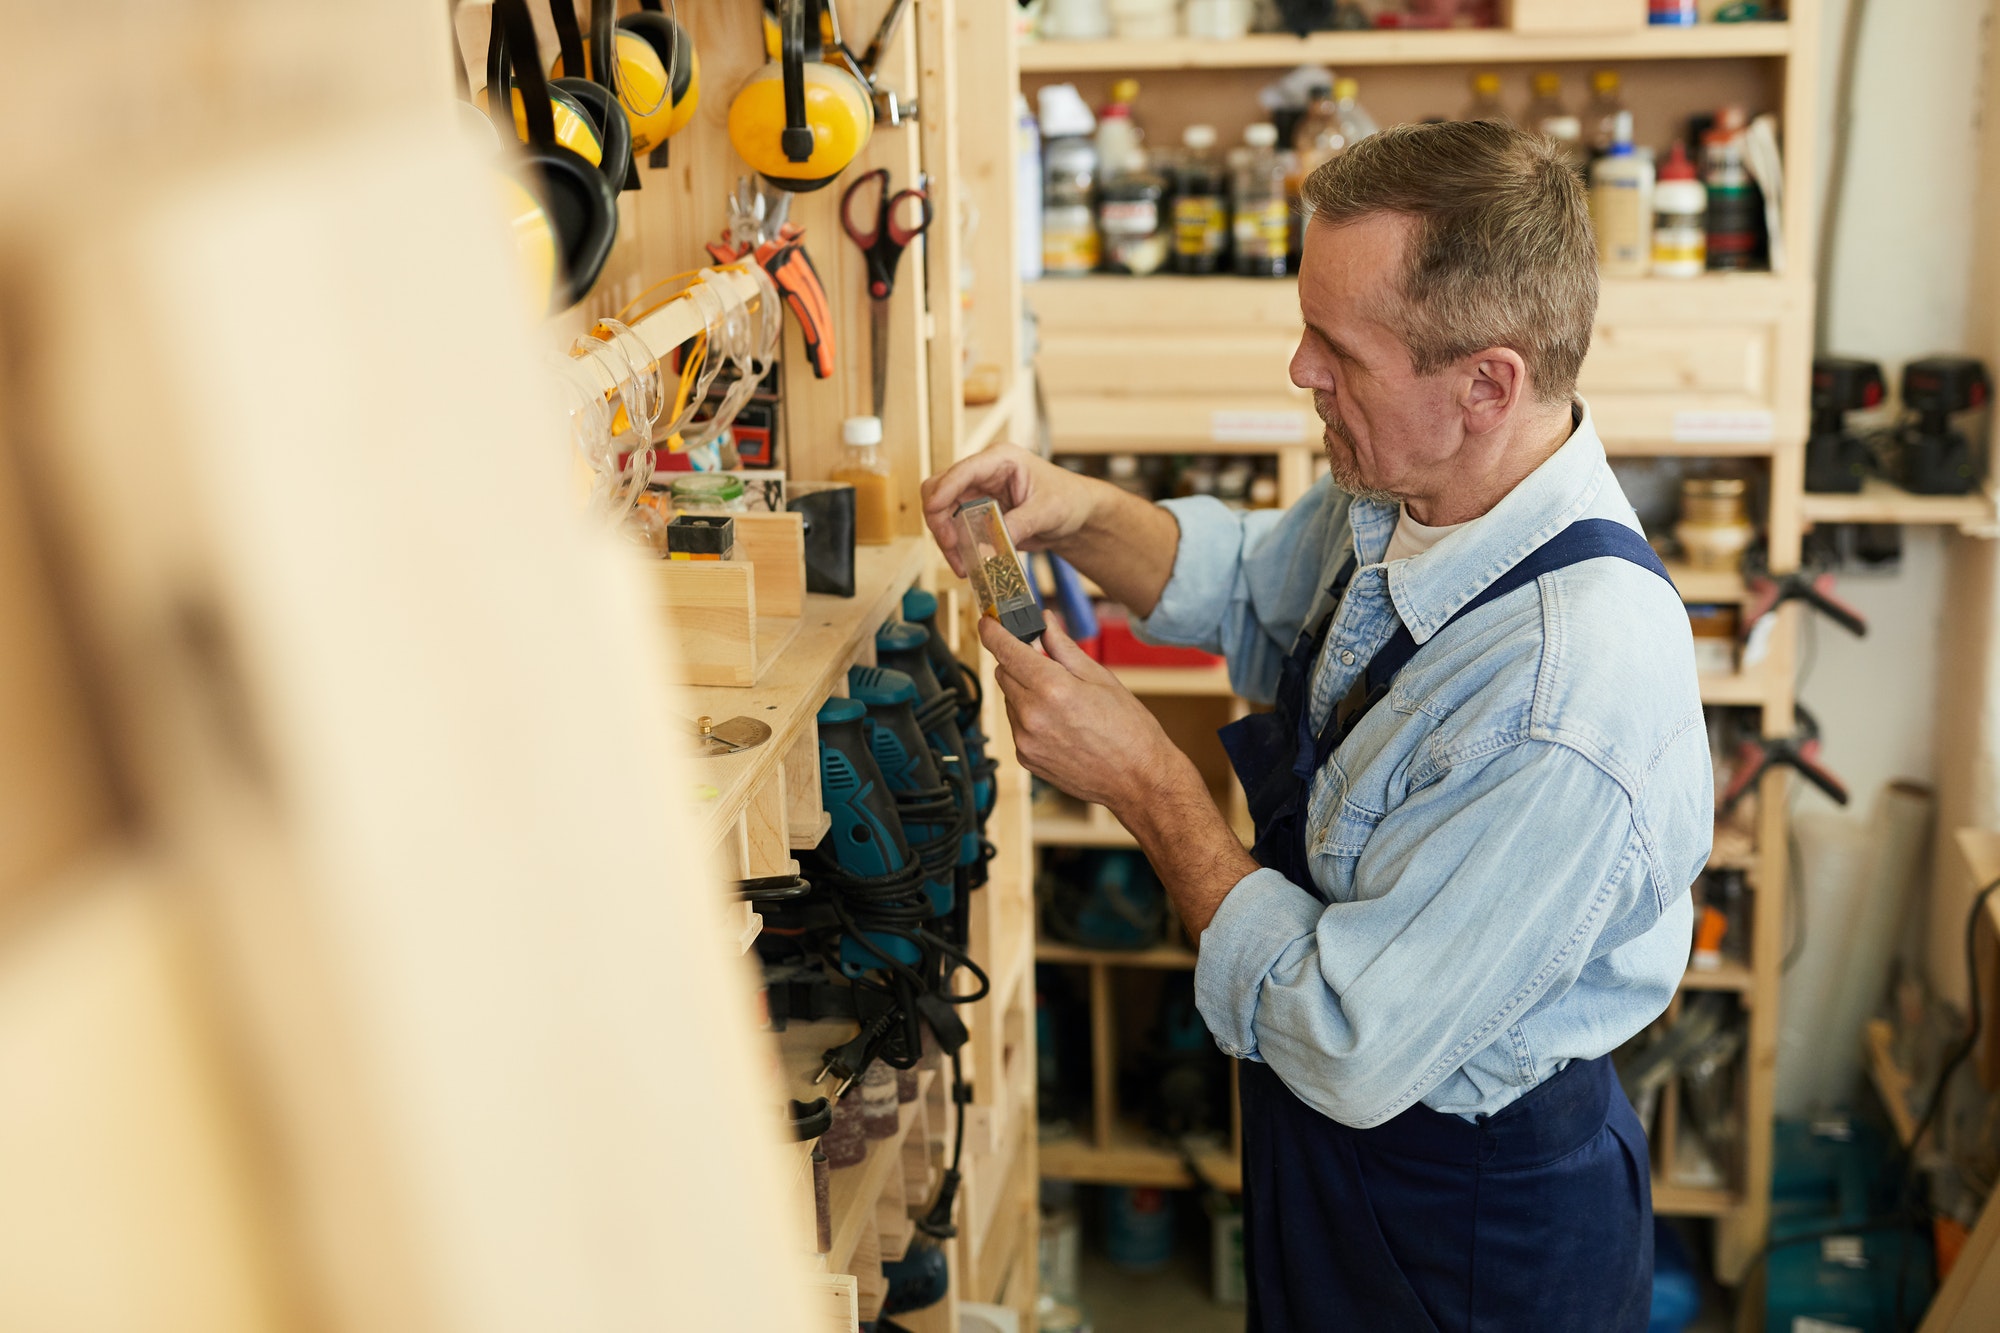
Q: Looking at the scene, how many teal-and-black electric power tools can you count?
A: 4